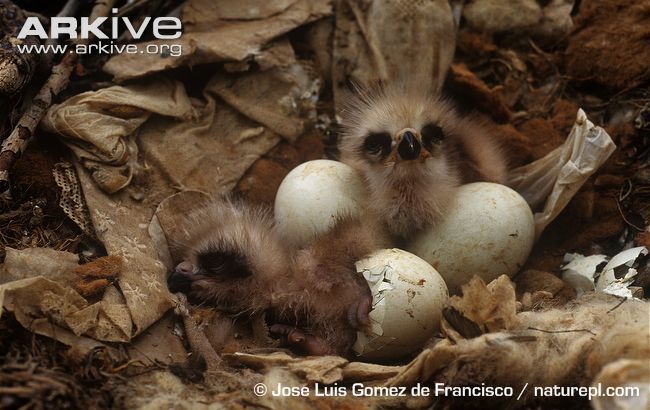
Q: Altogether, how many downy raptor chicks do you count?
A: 2